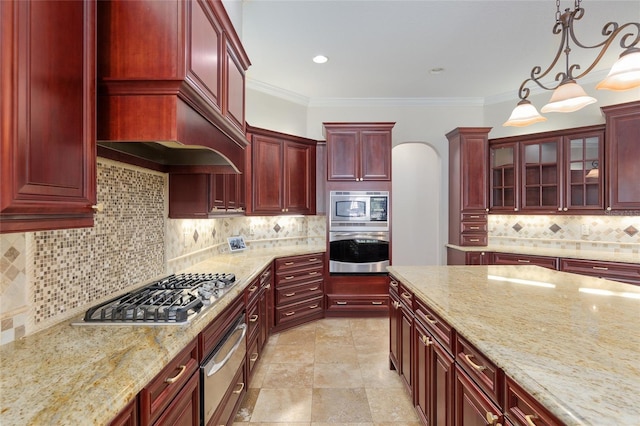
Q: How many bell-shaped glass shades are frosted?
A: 3